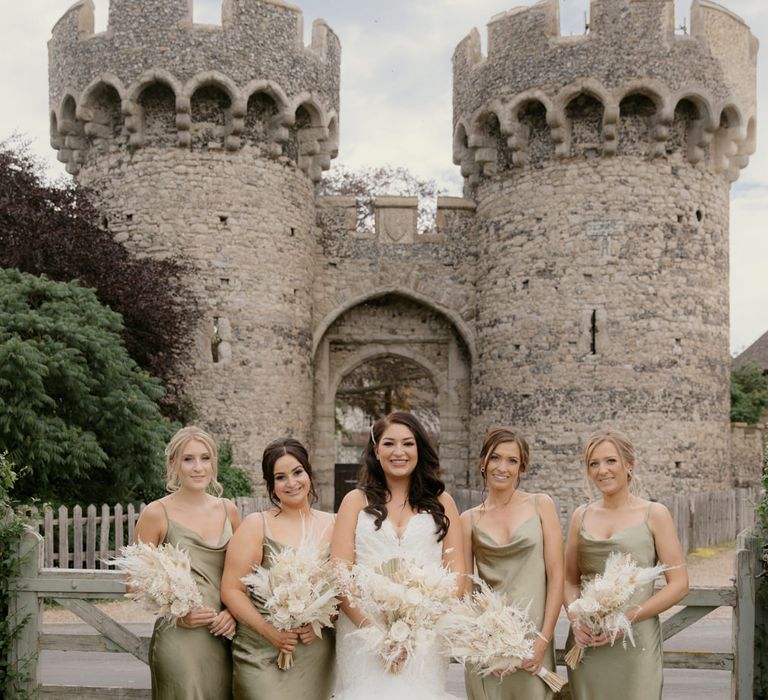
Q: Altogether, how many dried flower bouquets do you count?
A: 5